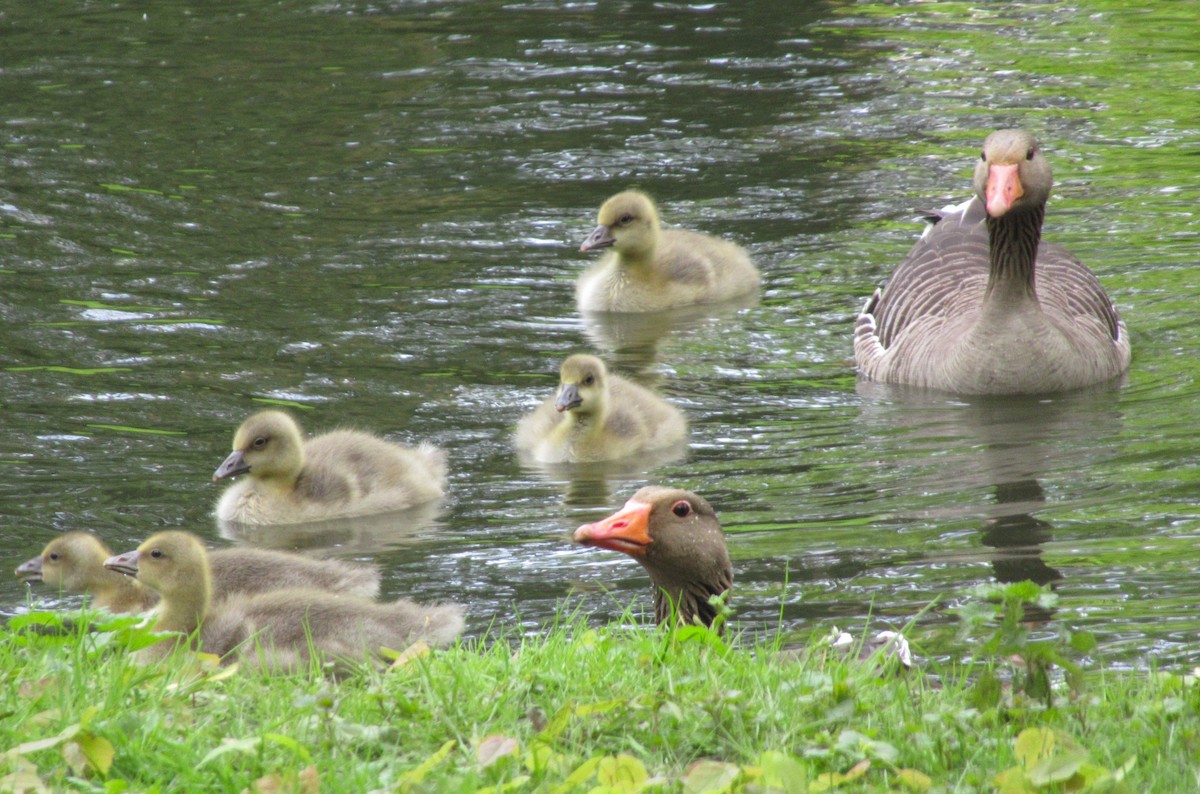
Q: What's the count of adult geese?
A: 2